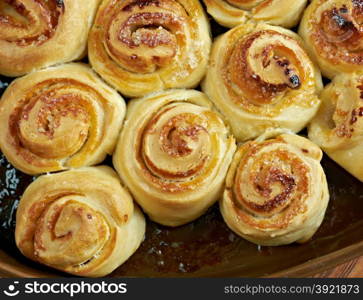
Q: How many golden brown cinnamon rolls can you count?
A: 10